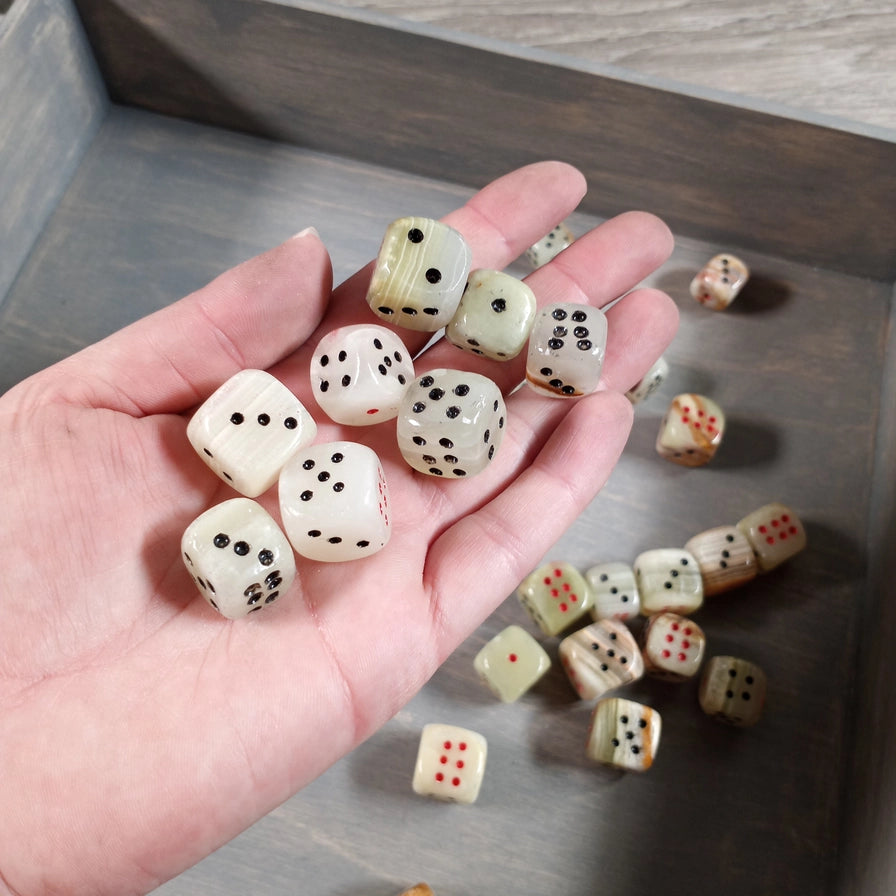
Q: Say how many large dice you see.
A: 8